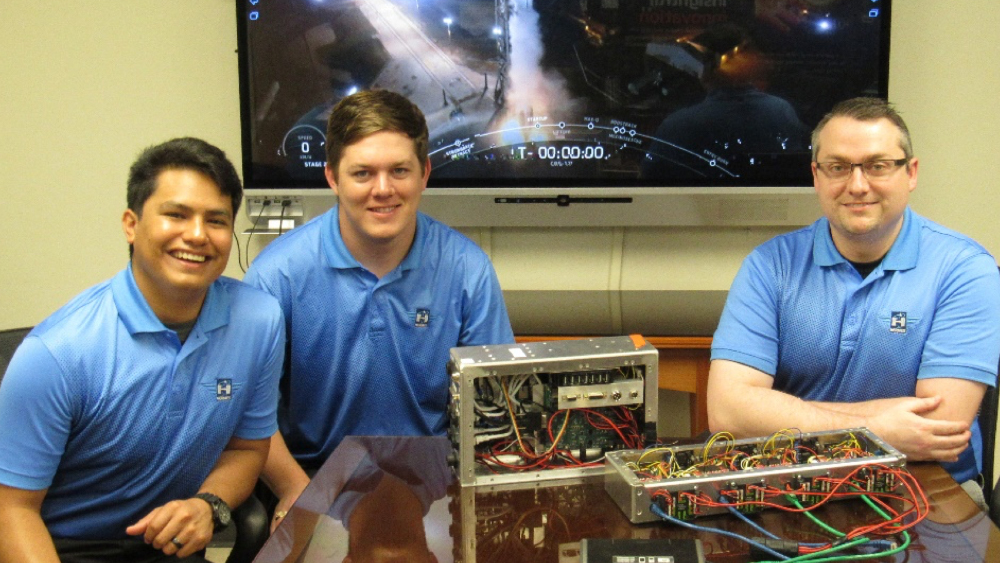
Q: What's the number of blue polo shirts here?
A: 3